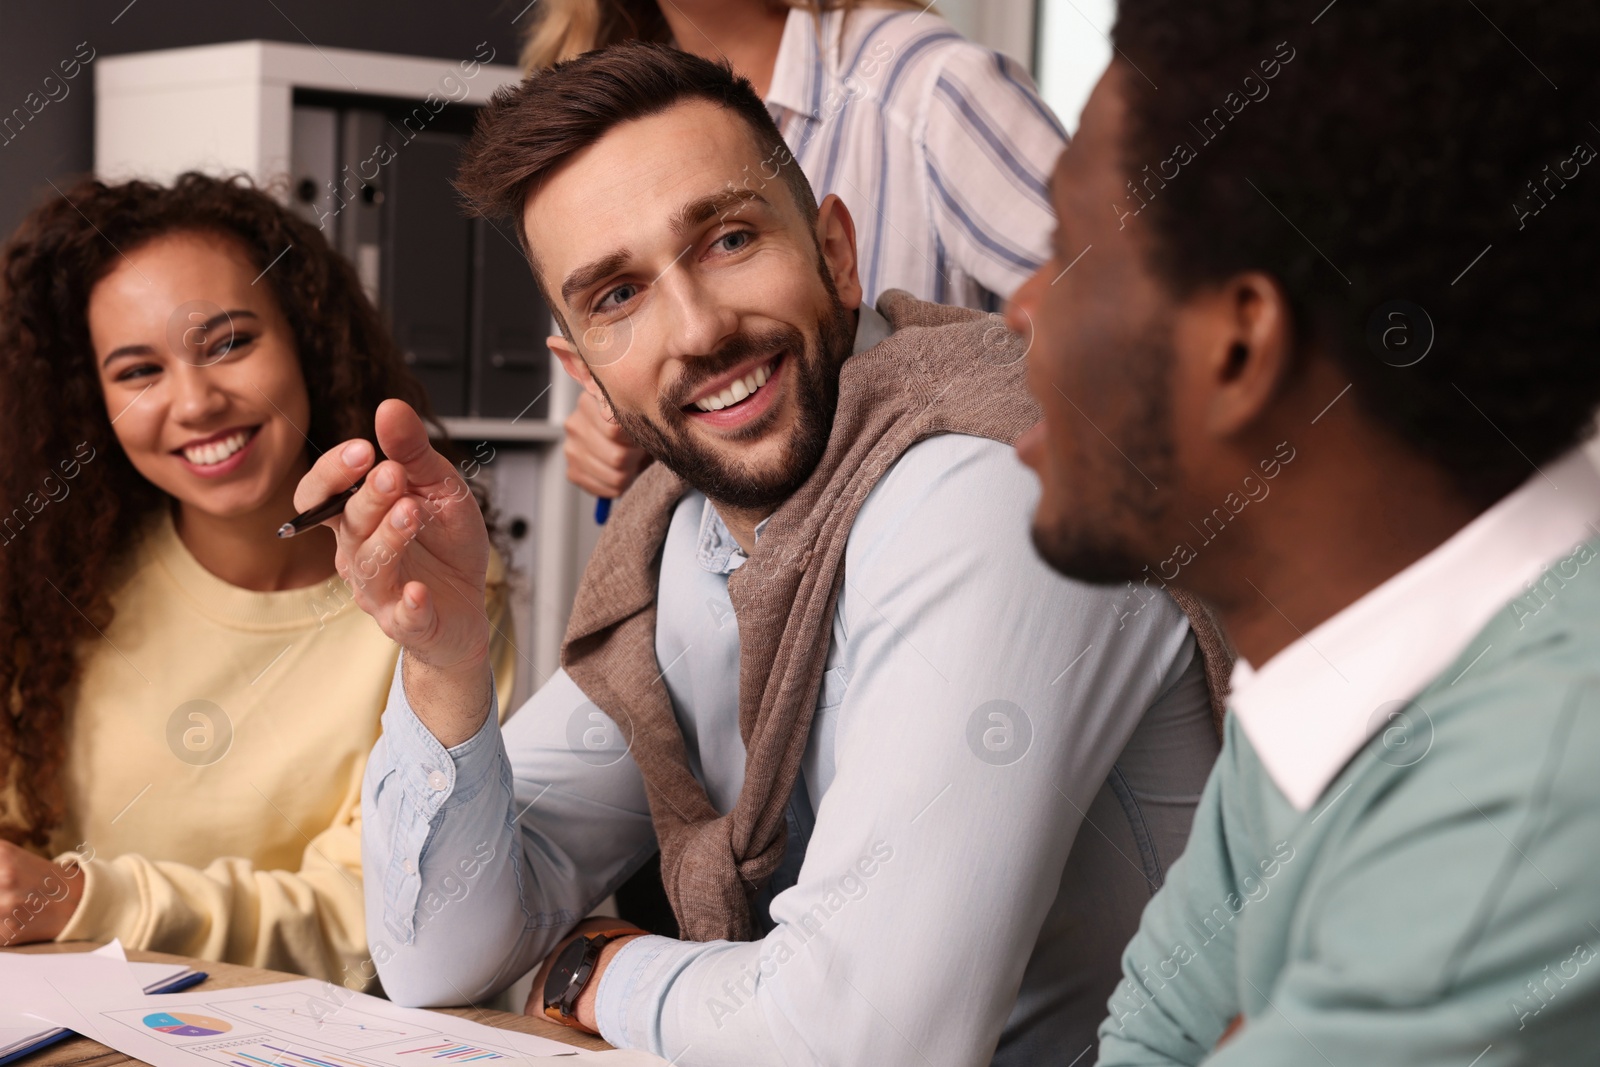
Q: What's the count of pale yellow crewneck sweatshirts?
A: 1